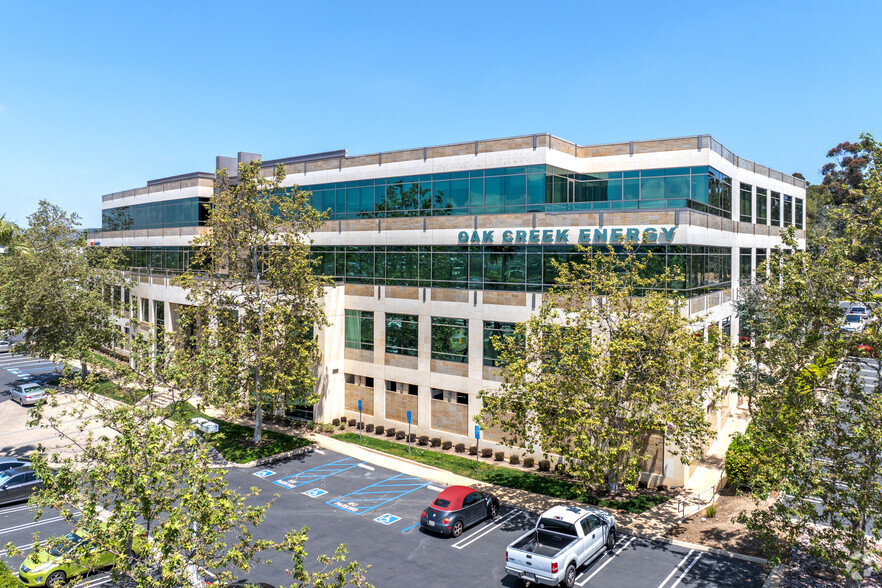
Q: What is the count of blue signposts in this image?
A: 3